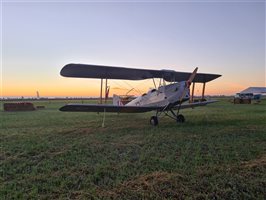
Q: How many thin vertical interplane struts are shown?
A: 4